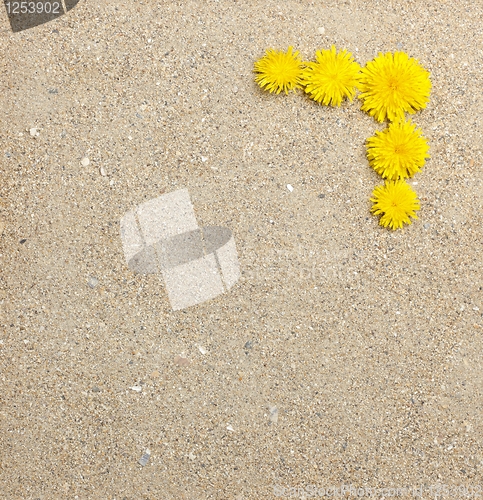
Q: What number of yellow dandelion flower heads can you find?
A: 5